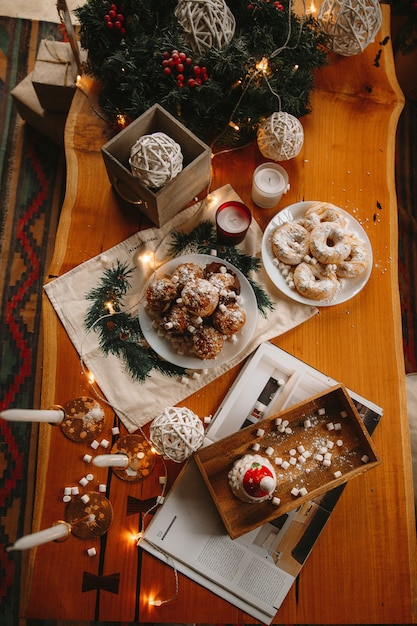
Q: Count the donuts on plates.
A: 5